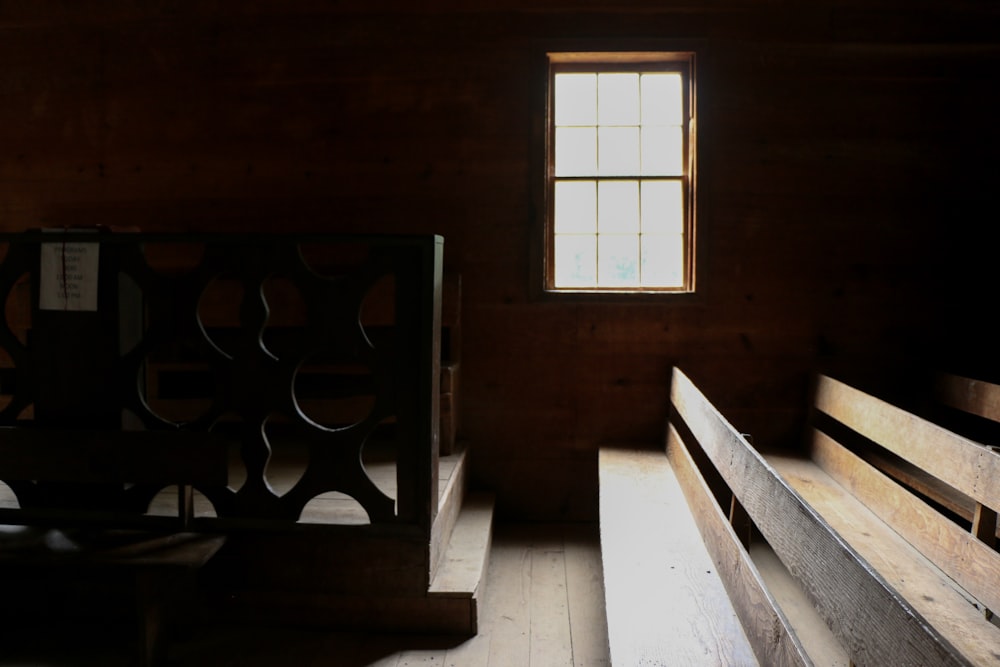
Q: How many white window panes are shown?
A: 12